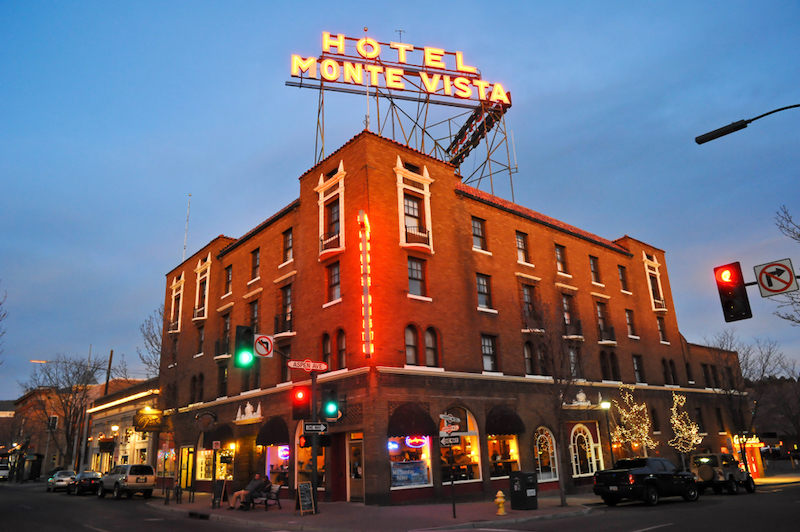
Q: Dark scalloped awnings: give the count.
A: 4